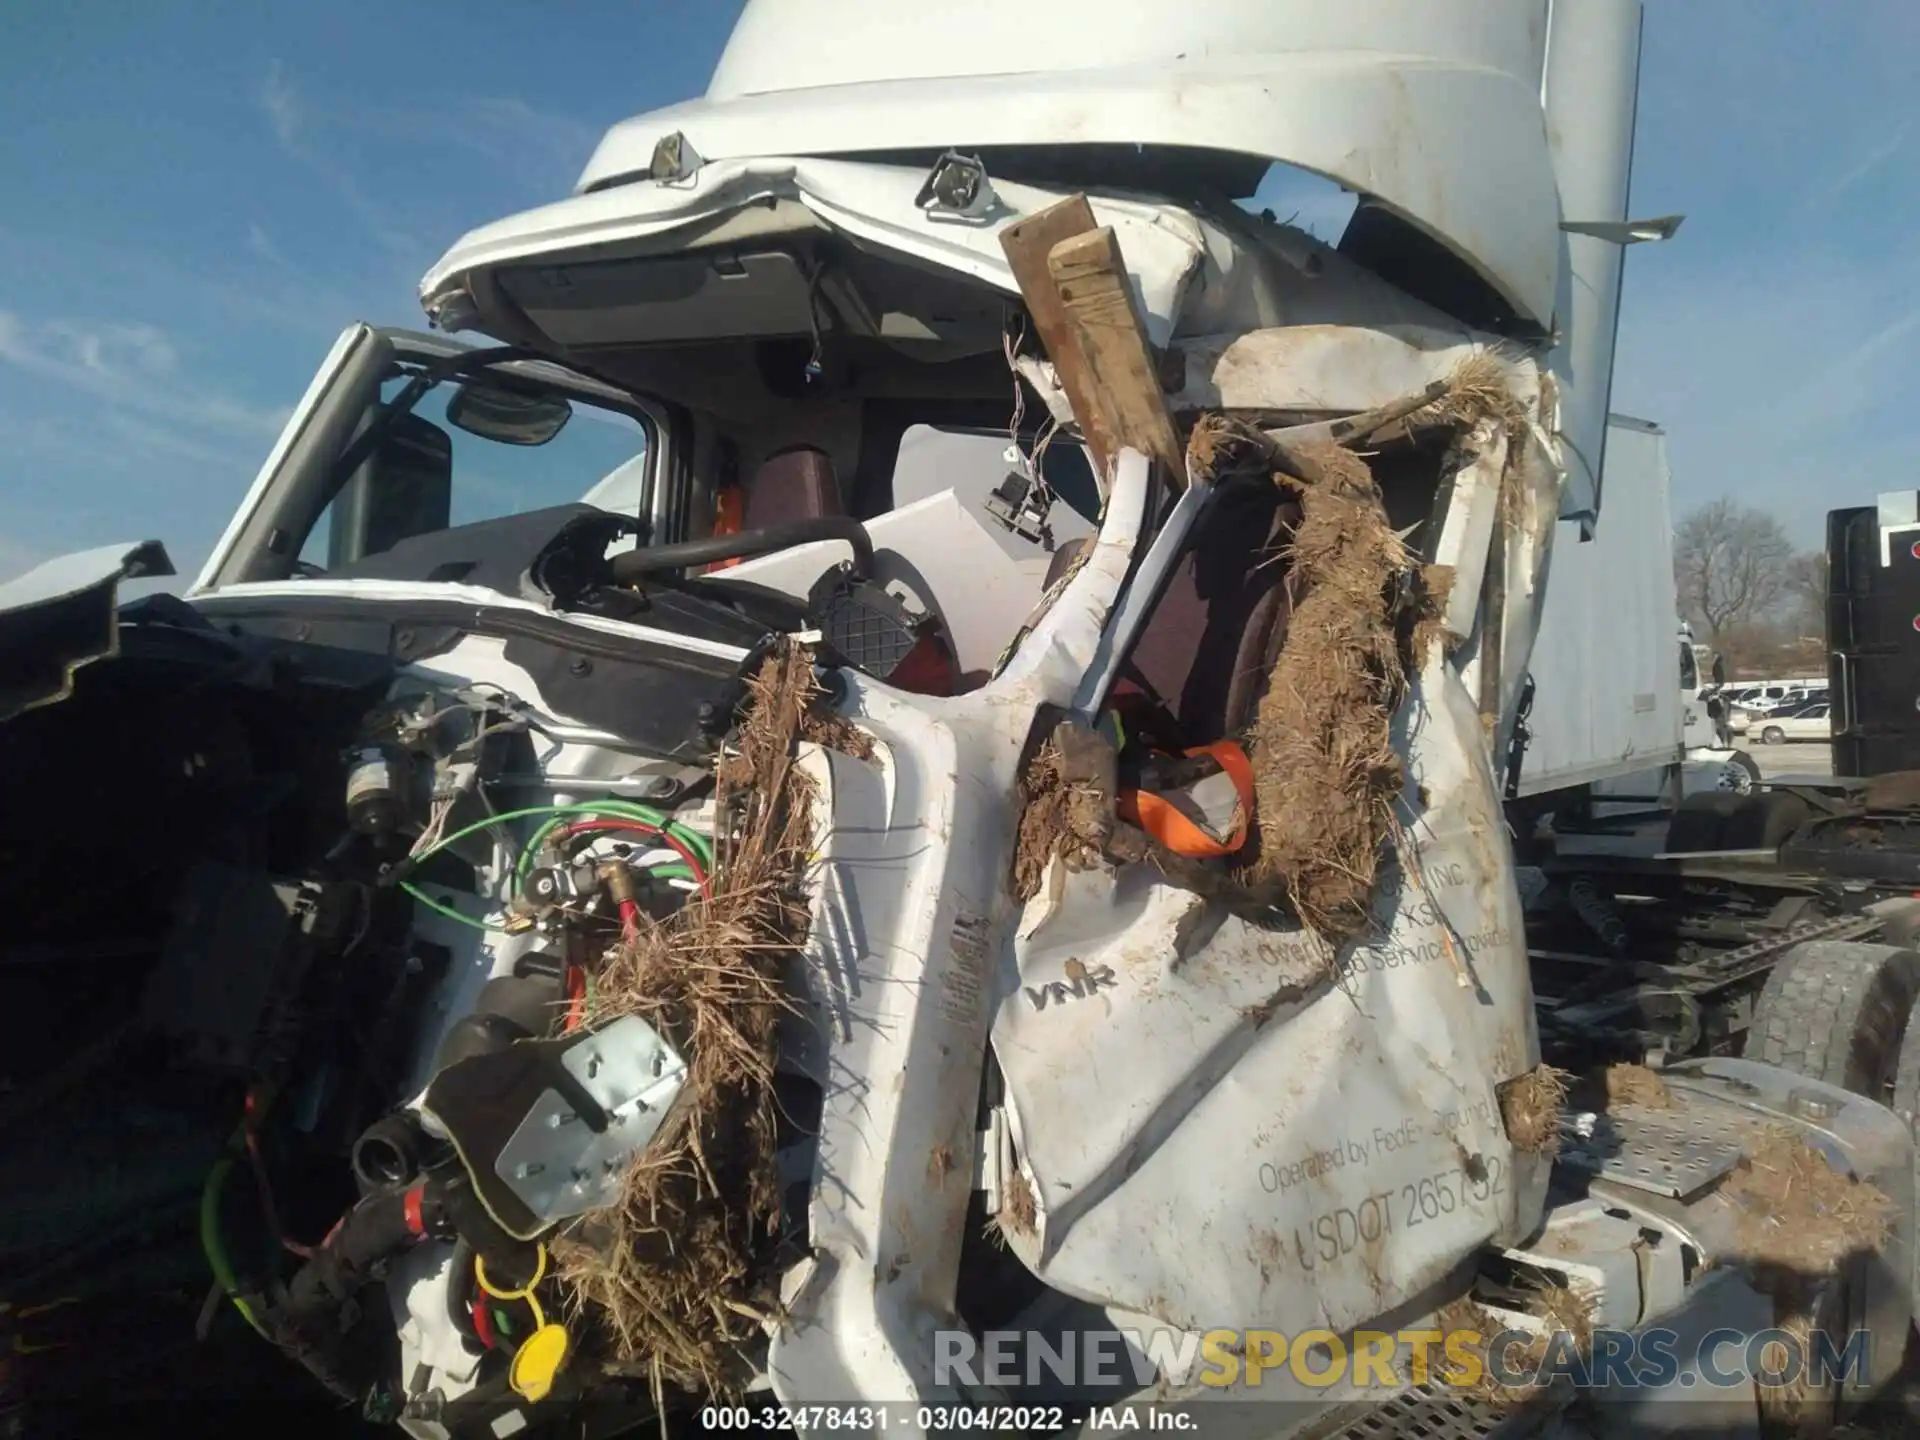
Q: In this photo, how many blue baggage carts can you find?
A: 0